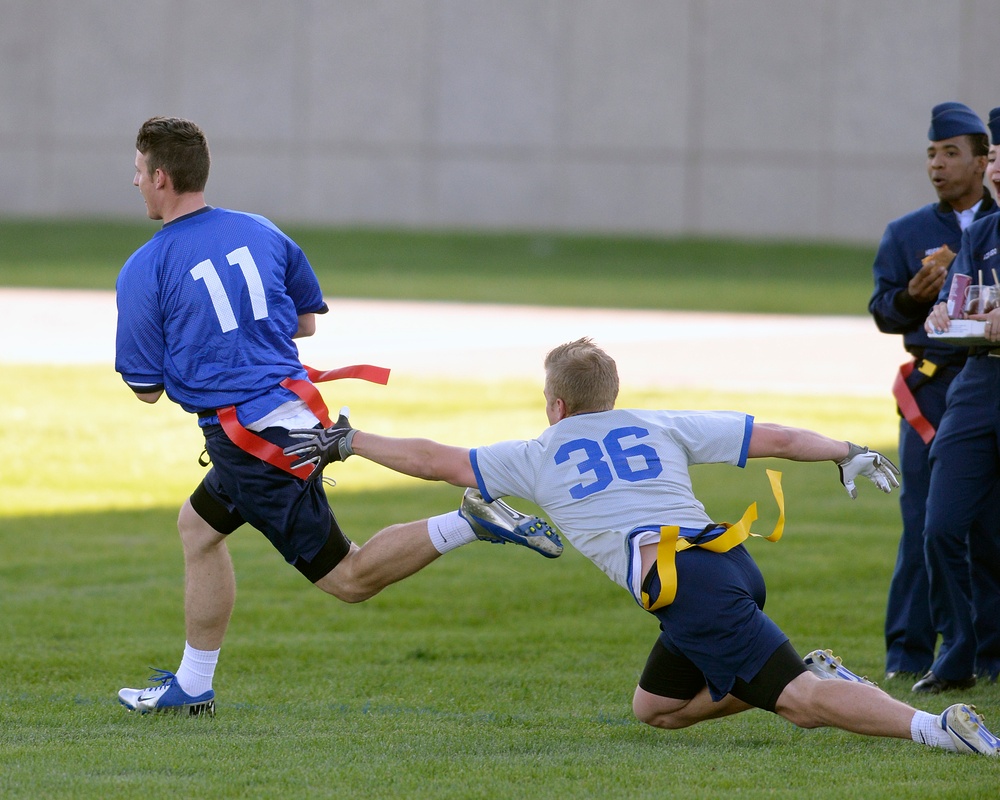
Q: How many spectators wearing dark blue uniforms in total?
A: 2